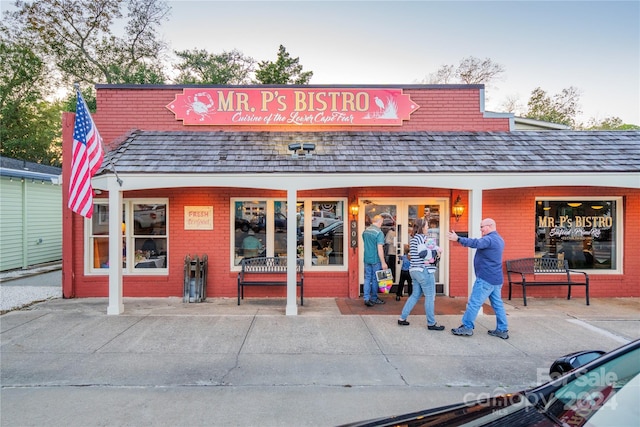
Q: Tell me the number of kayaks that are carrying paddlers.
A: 0